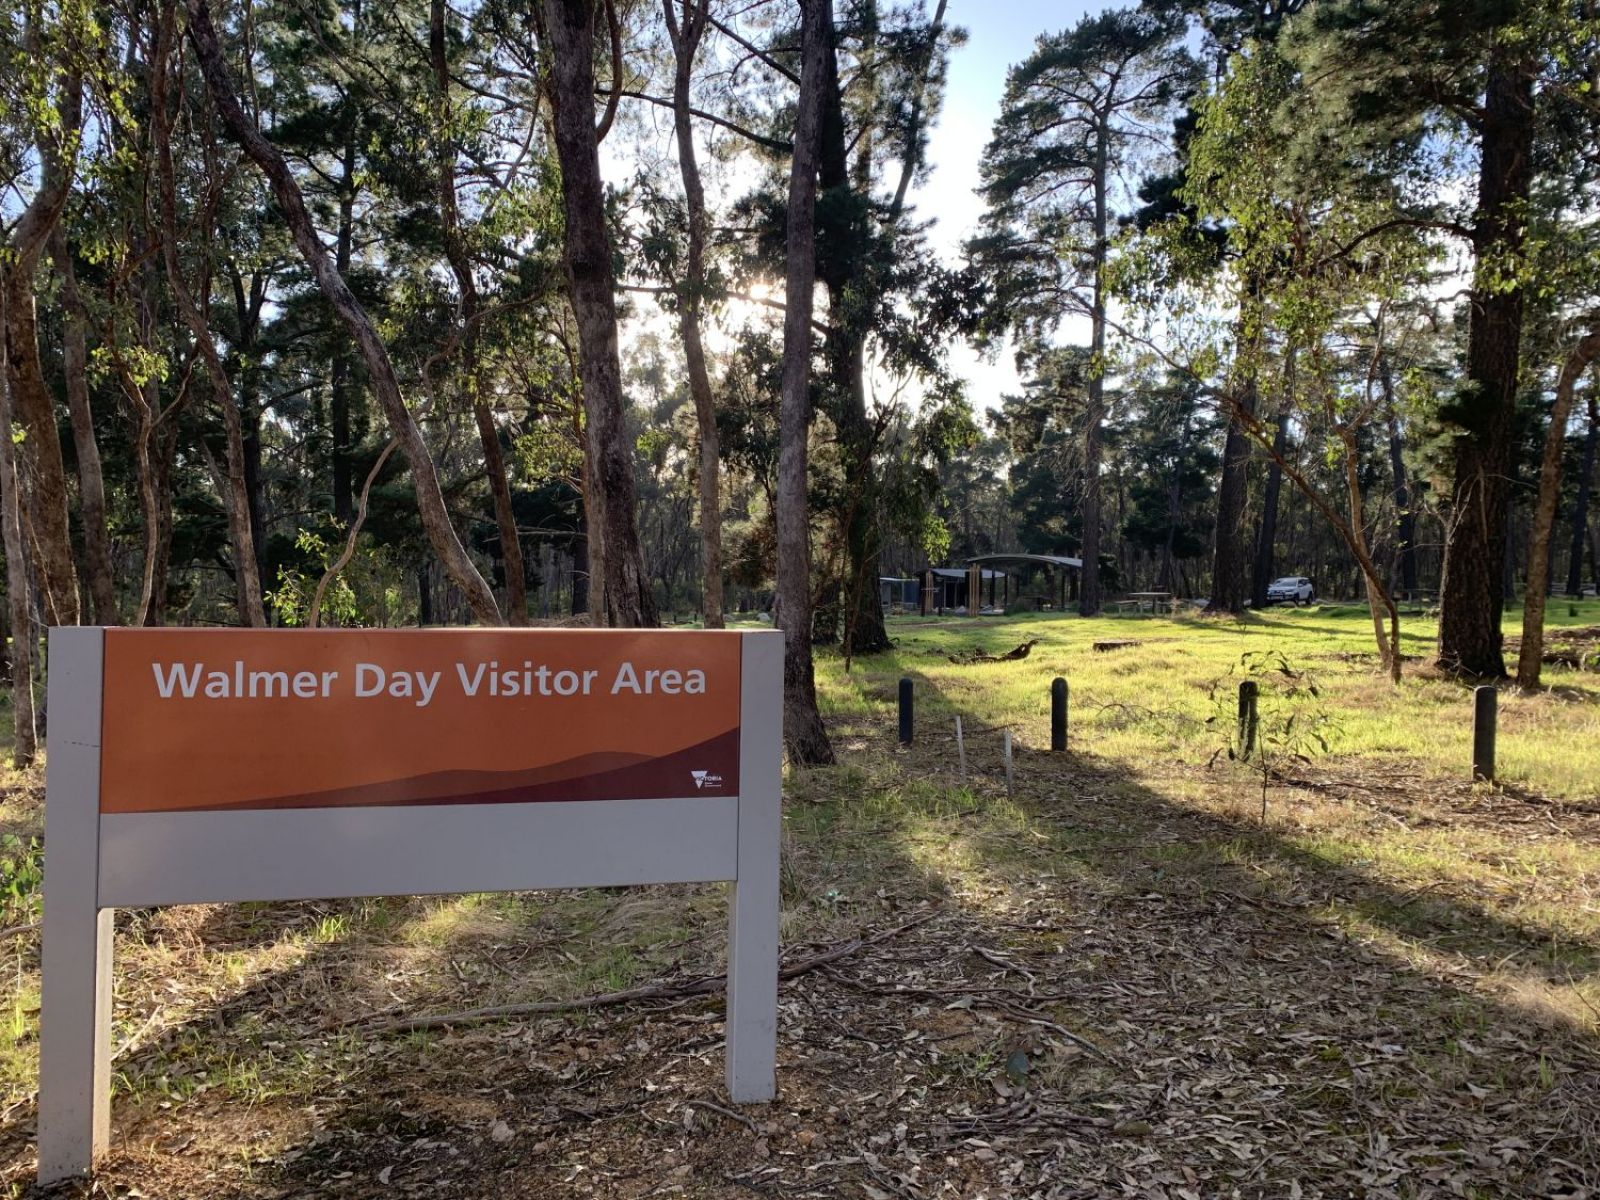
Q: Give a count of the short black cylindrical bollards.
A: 4